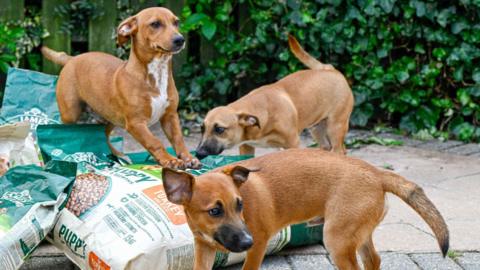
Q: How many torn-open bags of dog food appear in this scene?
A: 0